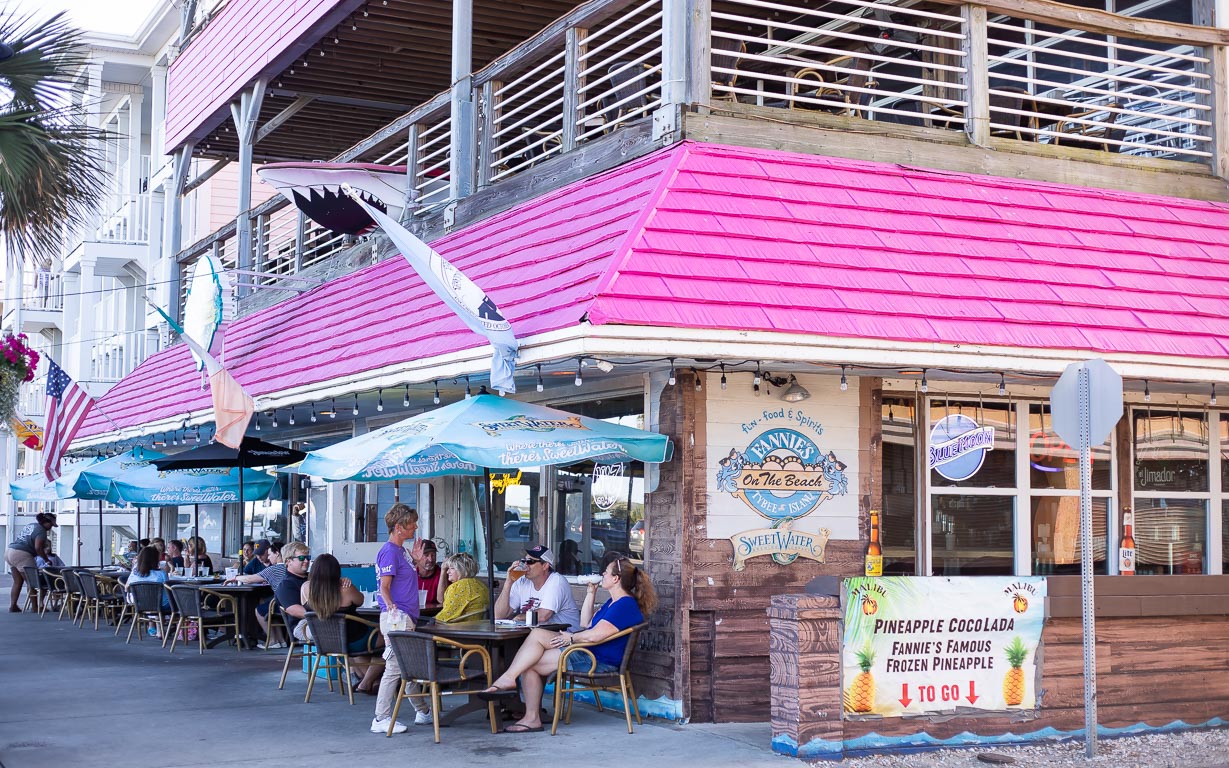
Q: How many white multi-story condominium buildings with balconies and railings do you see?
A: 1